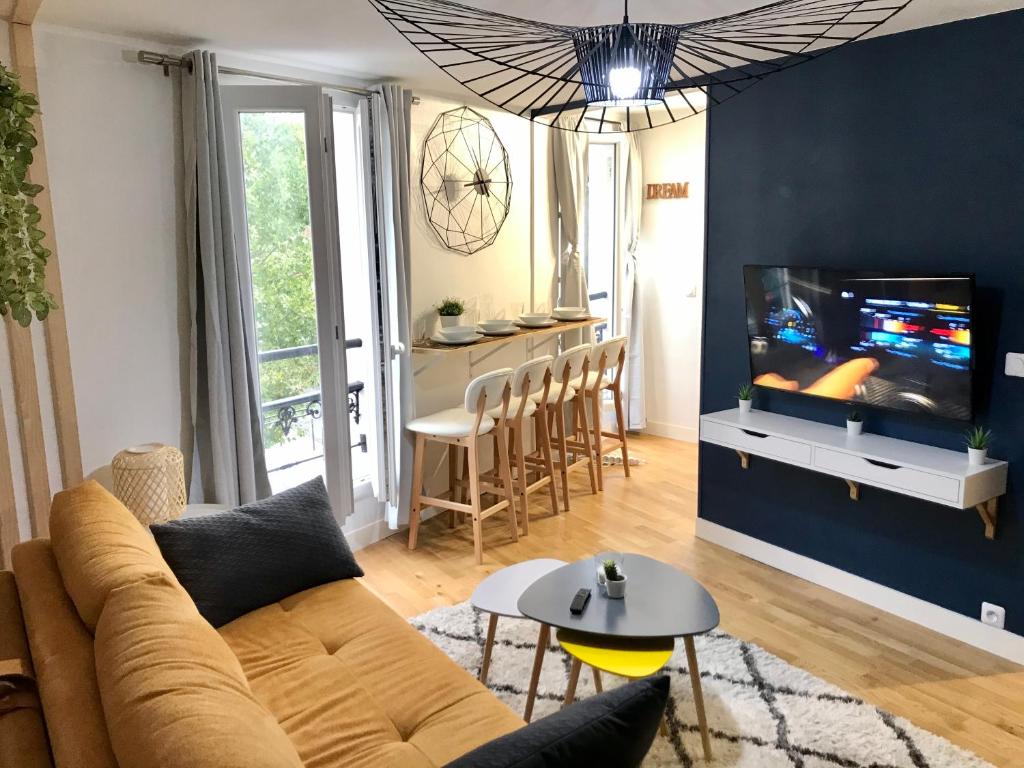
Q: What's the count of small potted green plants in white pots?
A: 5